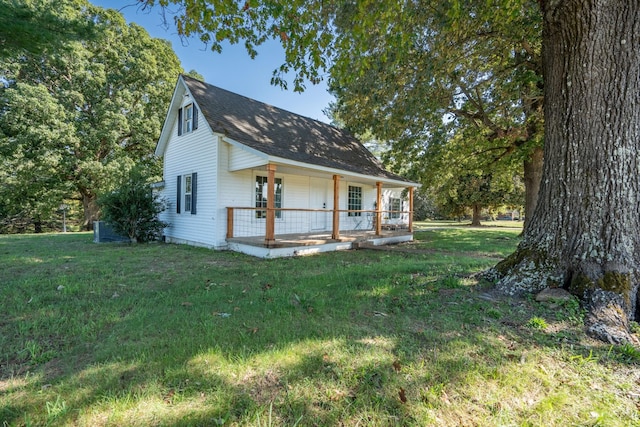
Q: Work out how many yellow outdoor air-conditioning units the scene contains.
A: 0